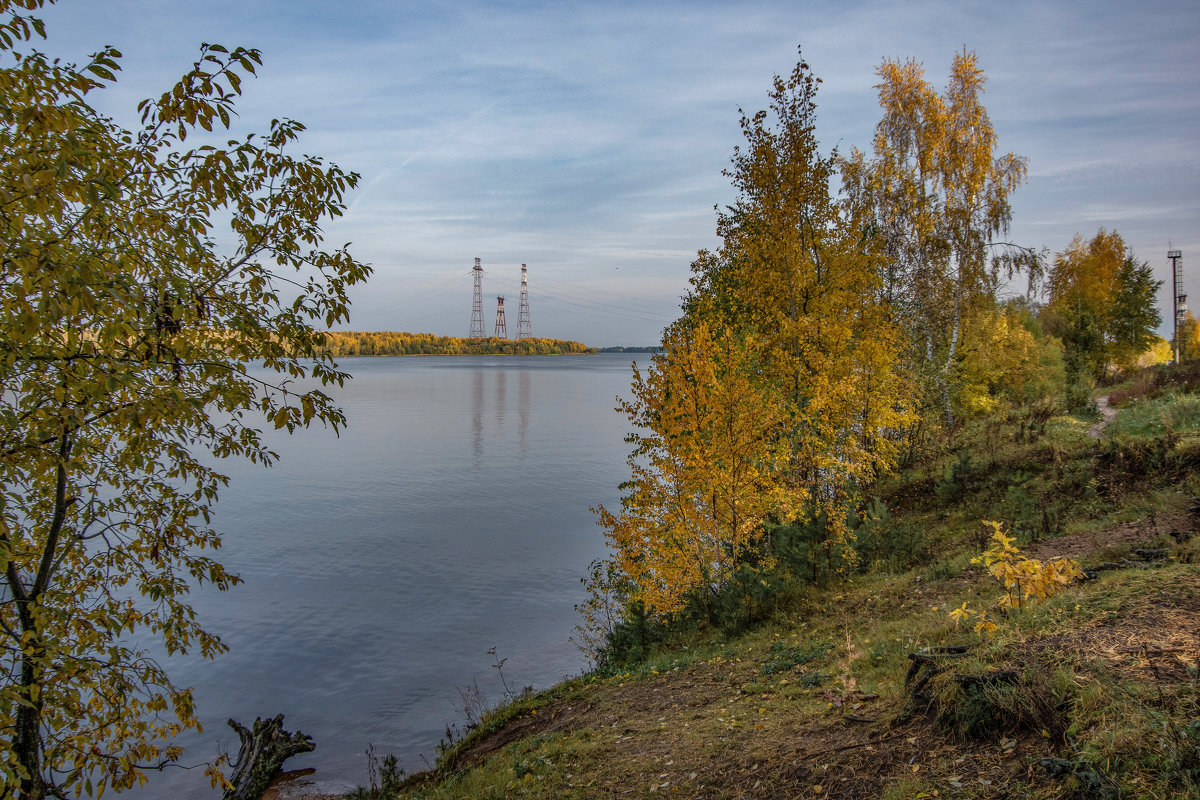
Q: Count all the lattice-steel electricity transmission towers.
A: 3